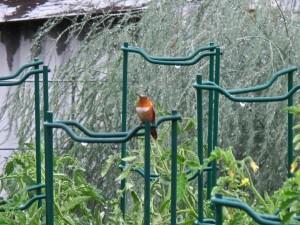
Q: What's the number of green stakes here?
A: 11